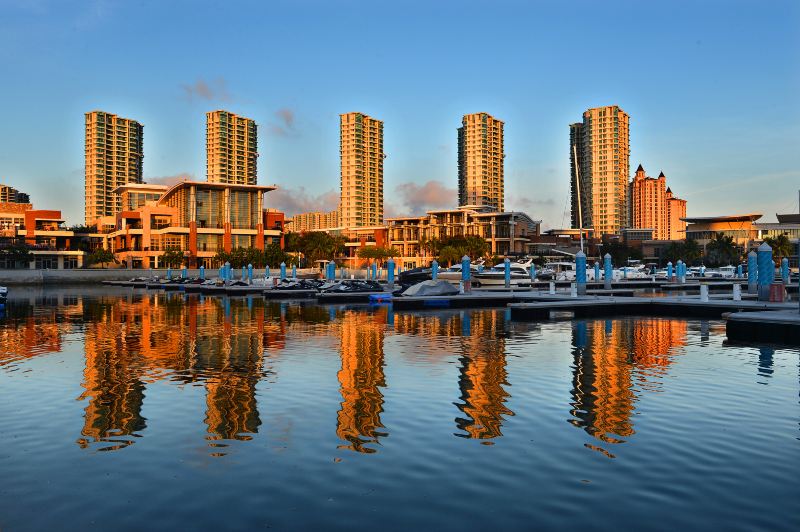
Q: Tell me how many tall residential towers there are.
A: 5